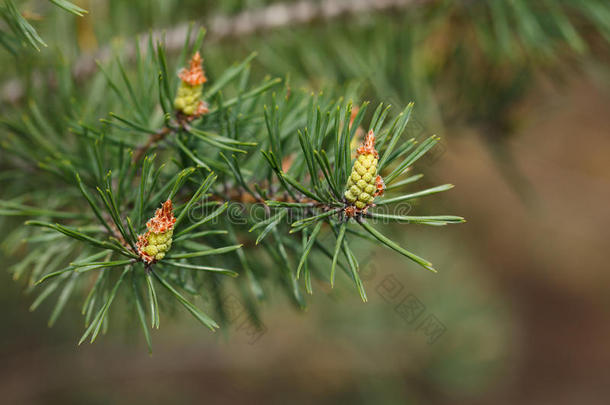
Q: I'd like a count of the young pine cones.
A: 3